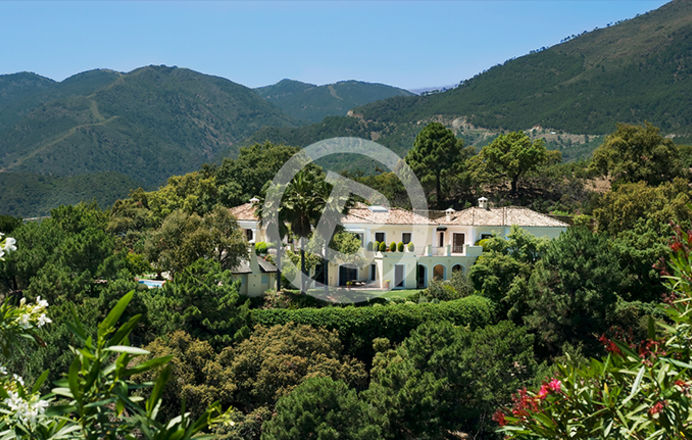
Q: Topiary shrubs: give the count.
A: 6